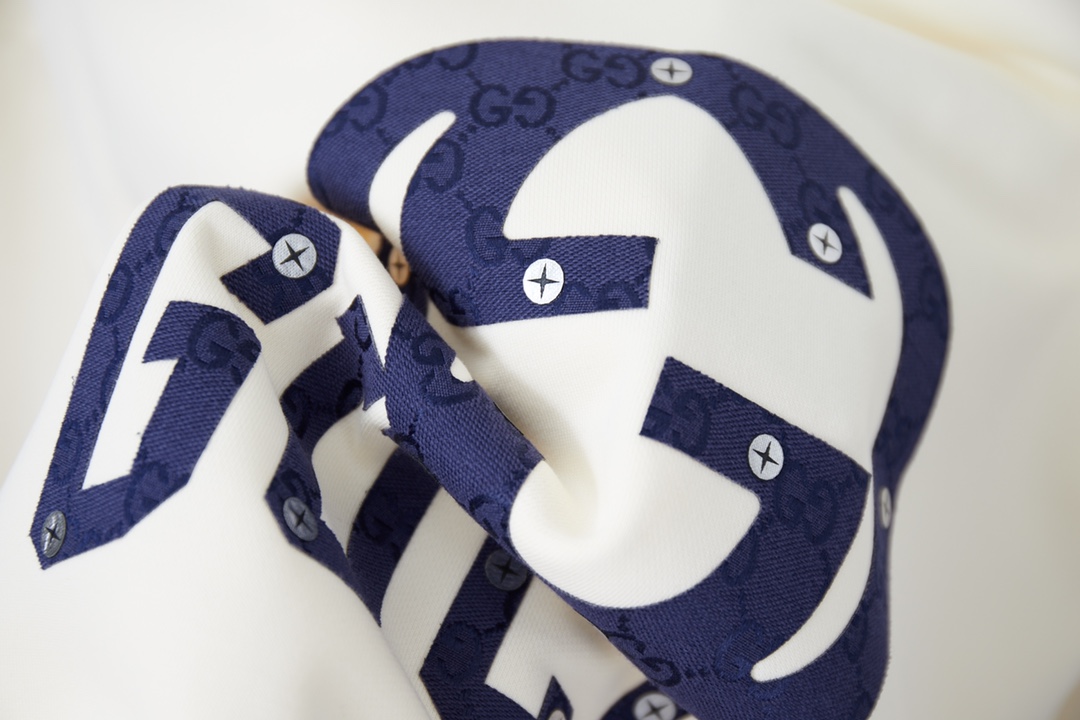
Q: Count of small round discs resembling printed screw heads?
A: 11